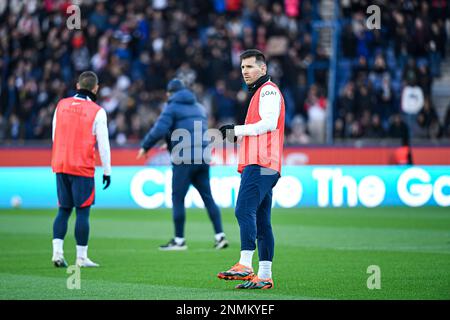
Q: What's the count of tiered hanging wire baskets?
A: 0